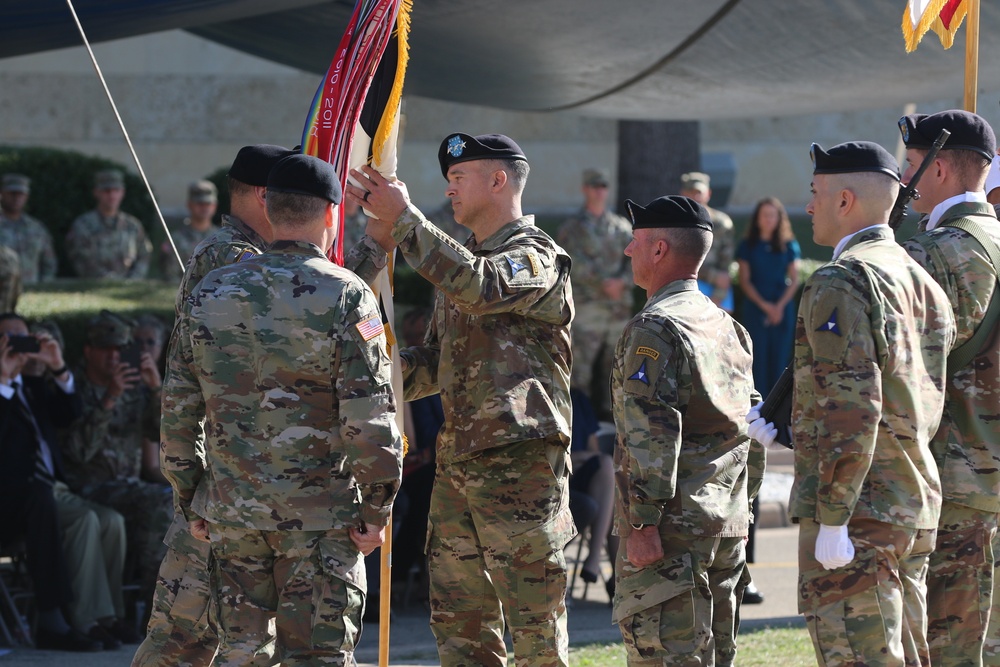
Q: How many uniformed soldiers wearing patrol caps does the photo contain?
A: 6